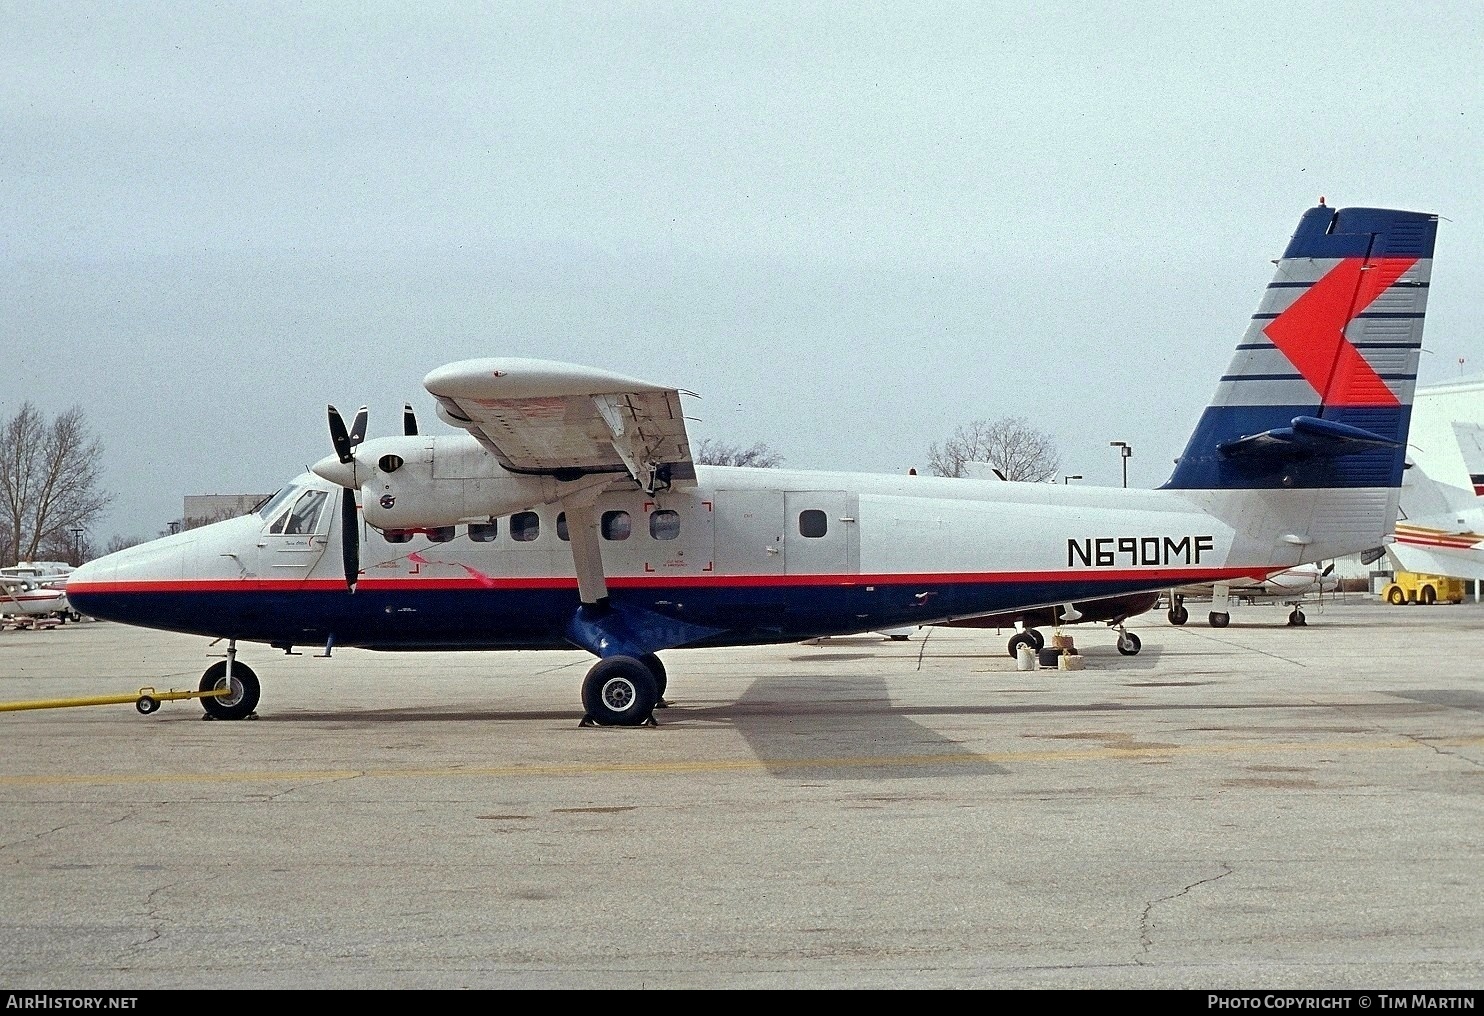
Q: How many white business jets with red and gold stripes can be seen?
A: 1